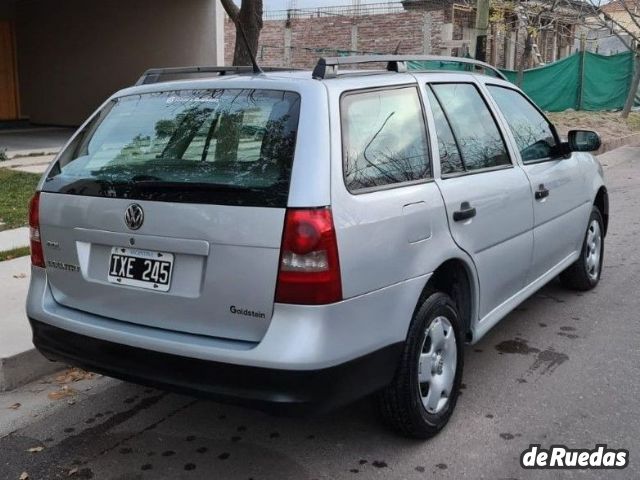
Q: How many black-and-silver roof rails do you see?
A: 2